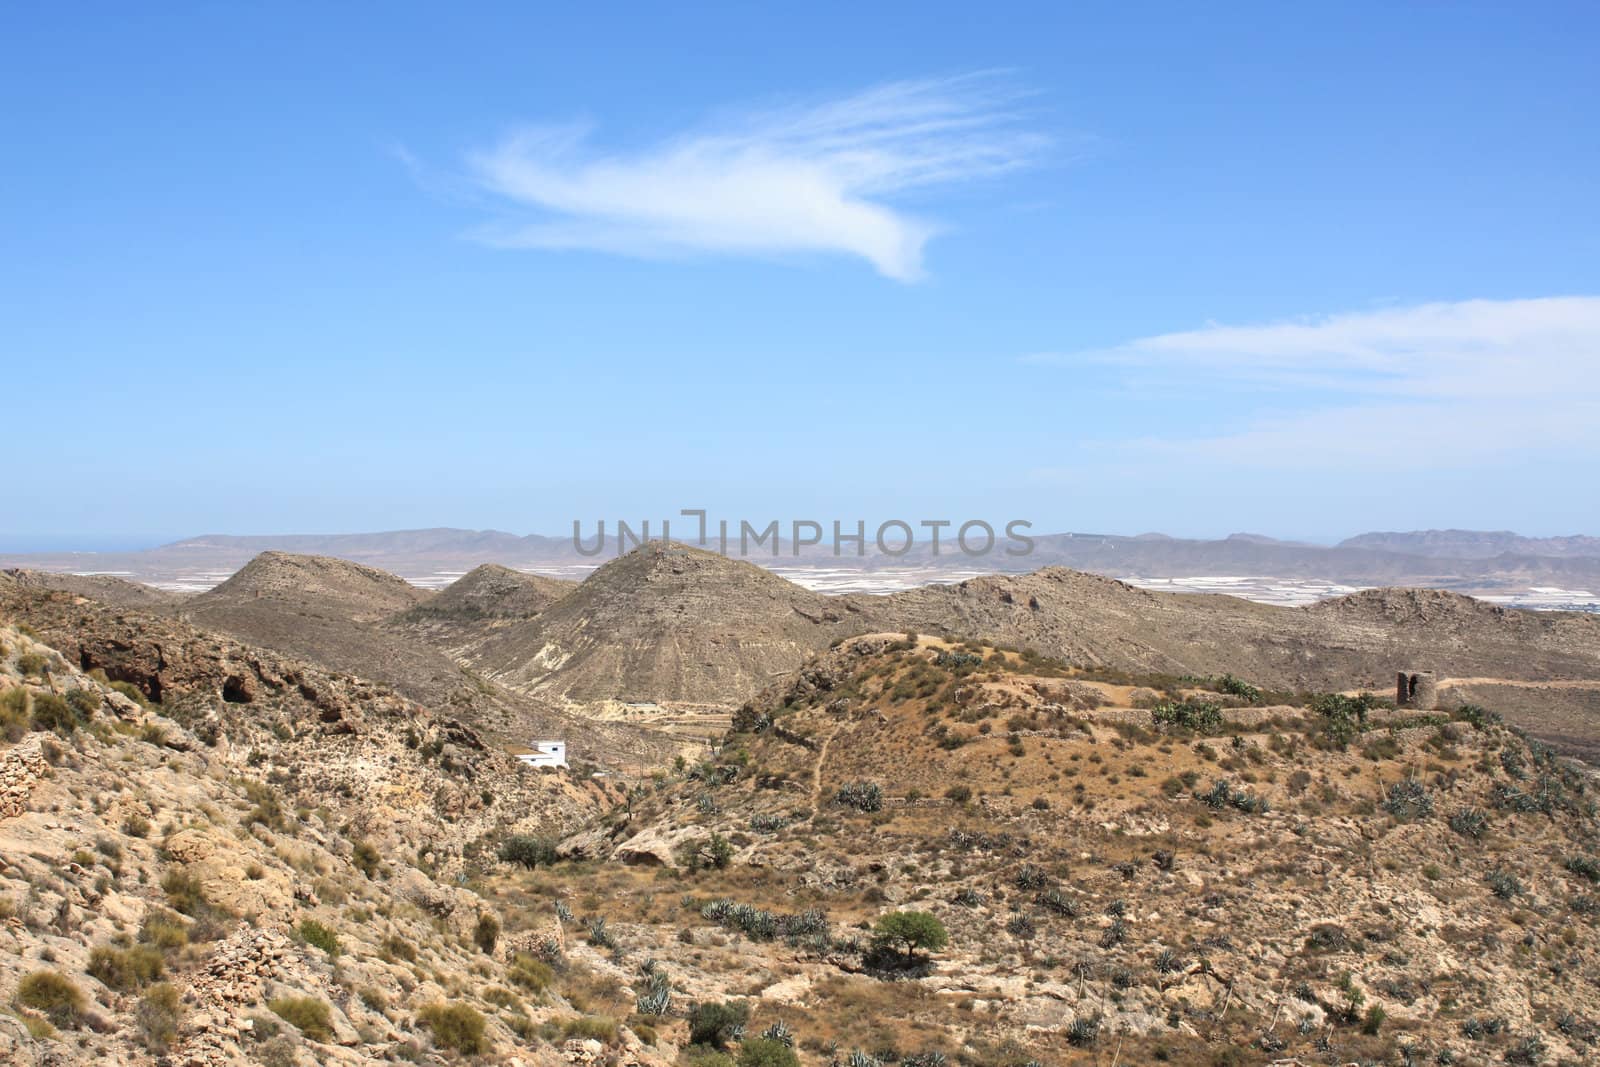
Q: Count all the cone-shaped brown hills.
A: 3